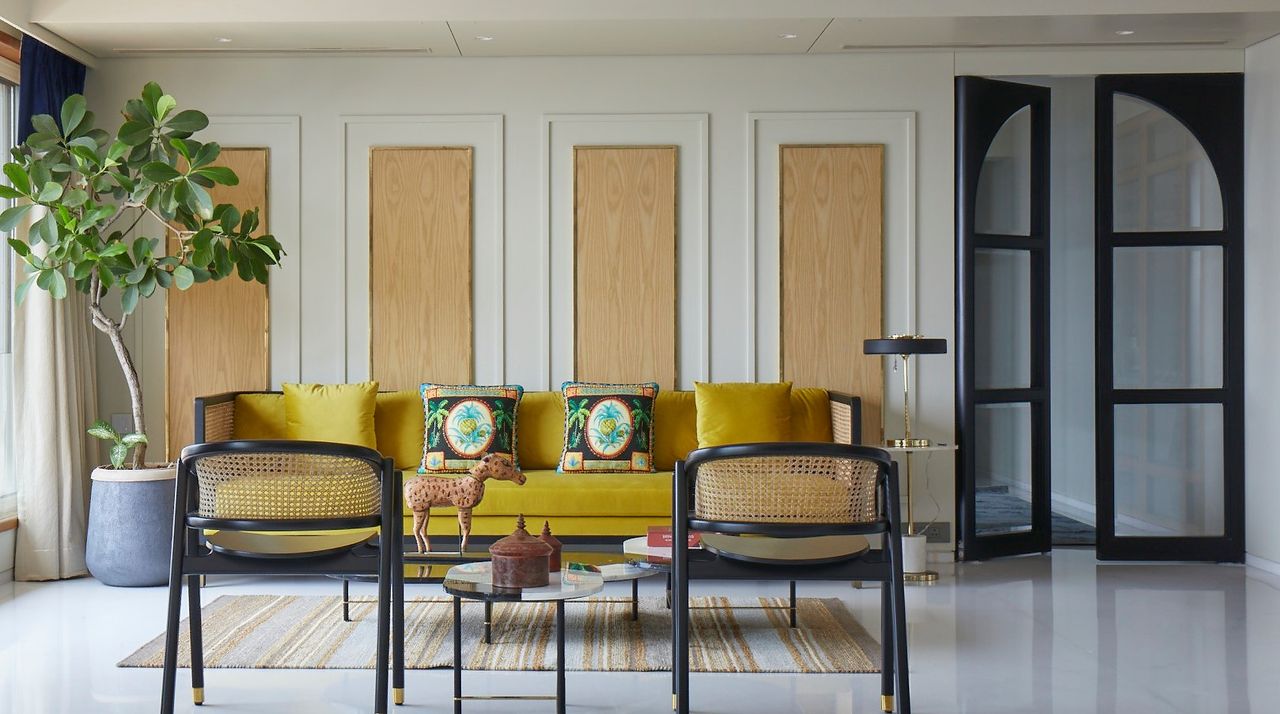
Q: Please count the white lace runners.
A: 0